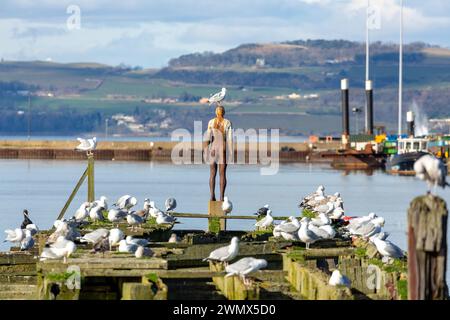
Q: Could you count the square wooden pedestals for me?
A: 1